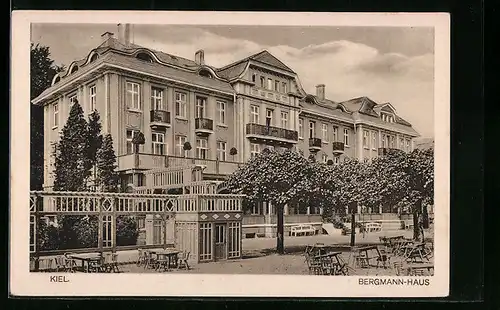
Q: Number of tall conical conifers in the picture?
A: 3